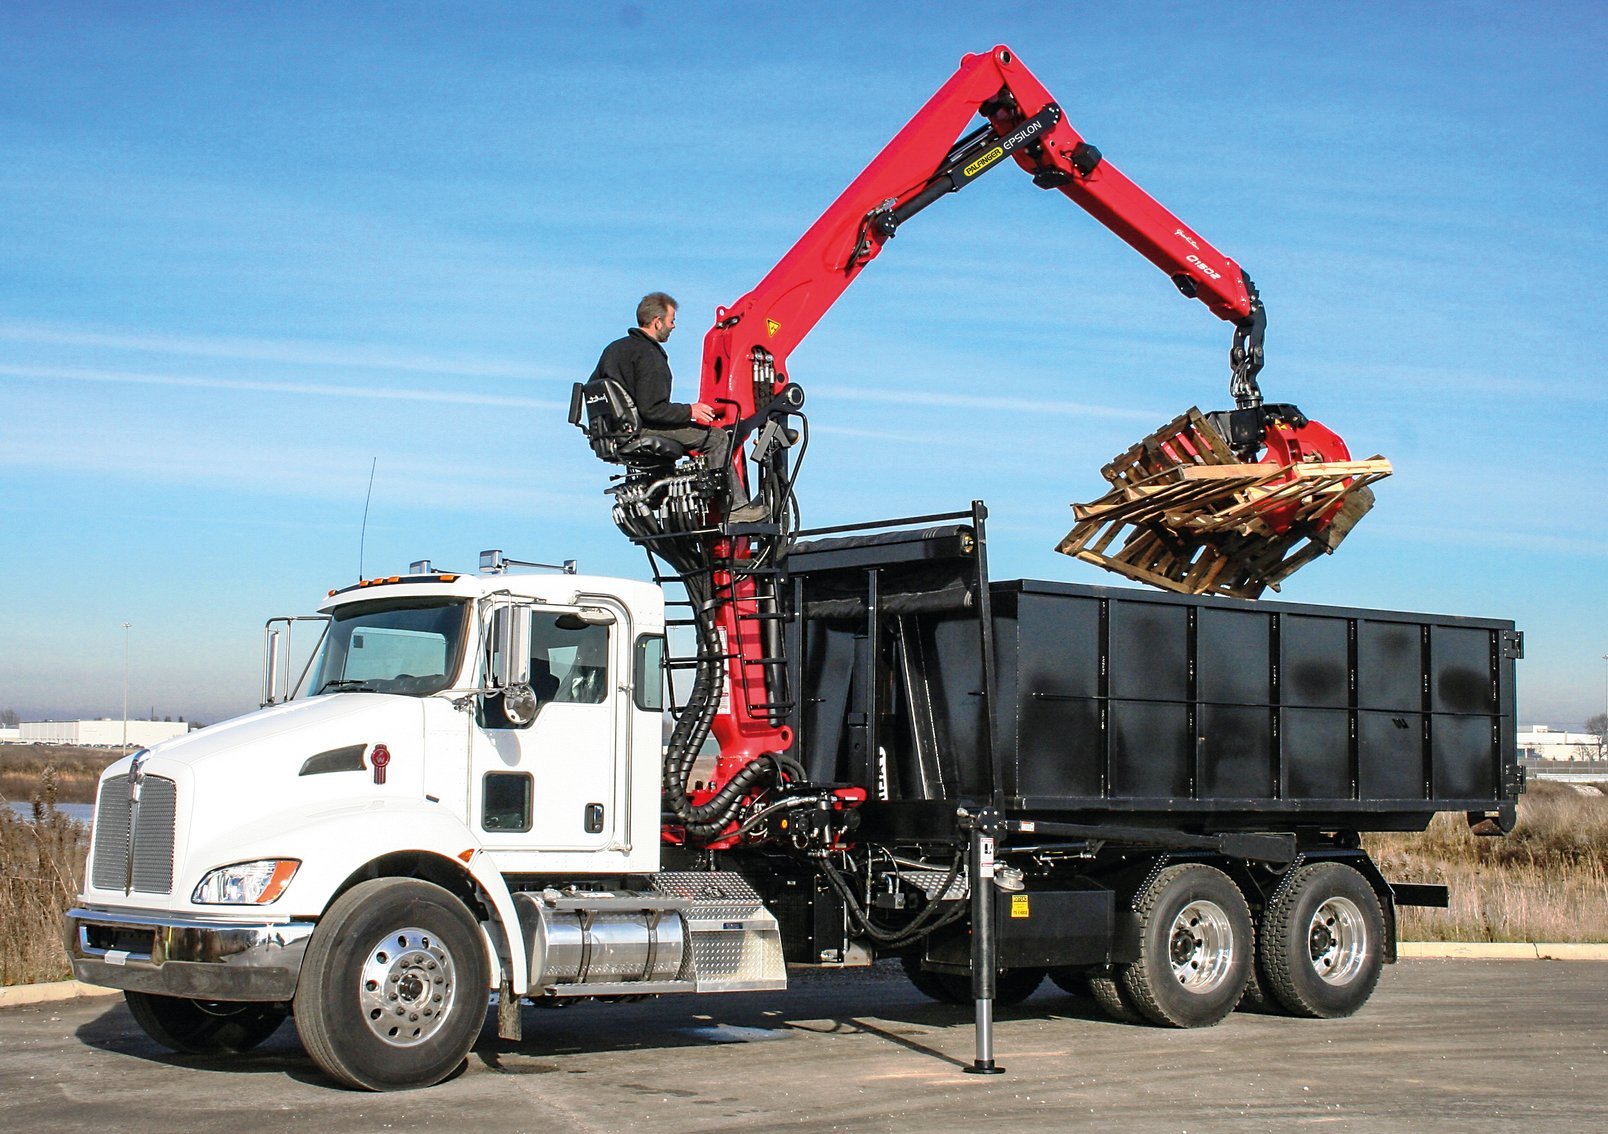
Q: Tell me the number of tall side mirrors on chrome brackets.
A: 2